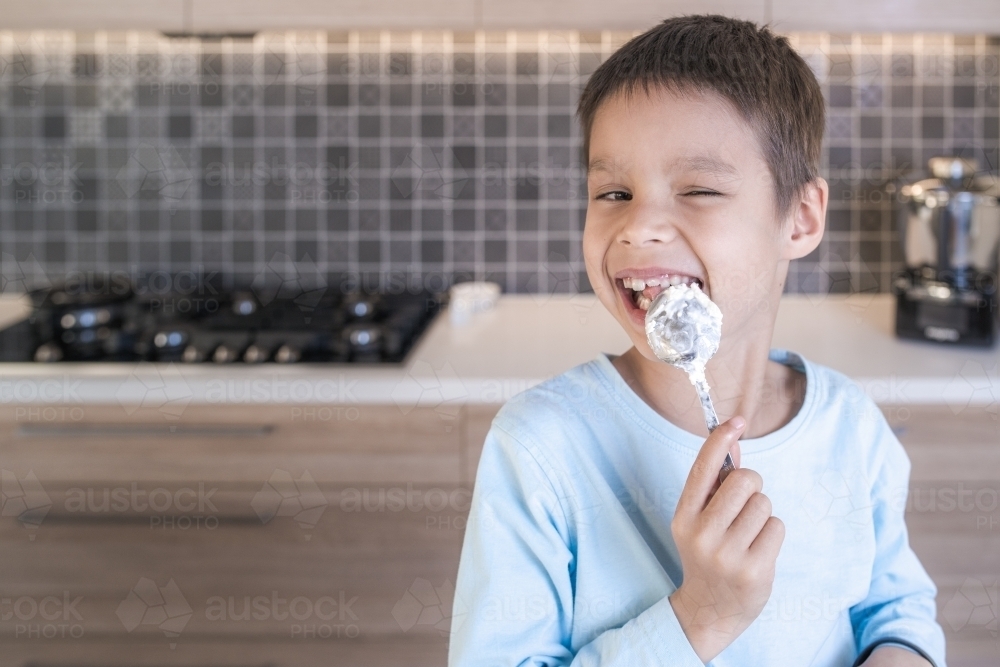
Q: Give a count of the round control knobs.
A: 5